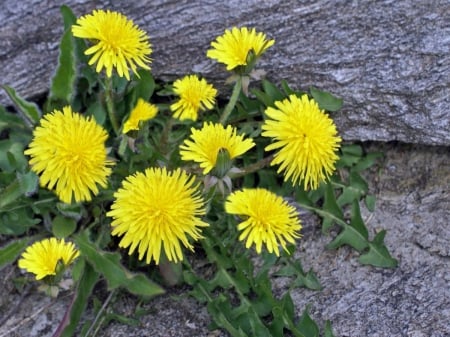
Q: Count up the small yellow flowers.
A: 10